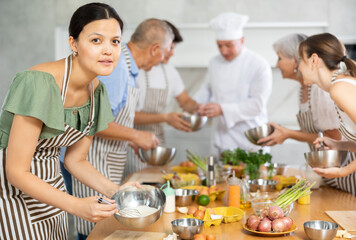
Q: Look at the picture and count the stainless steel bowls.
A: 9